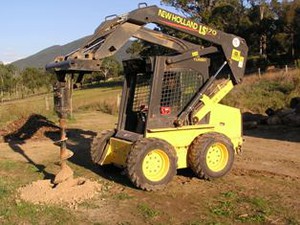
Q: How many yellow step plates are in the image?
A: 1